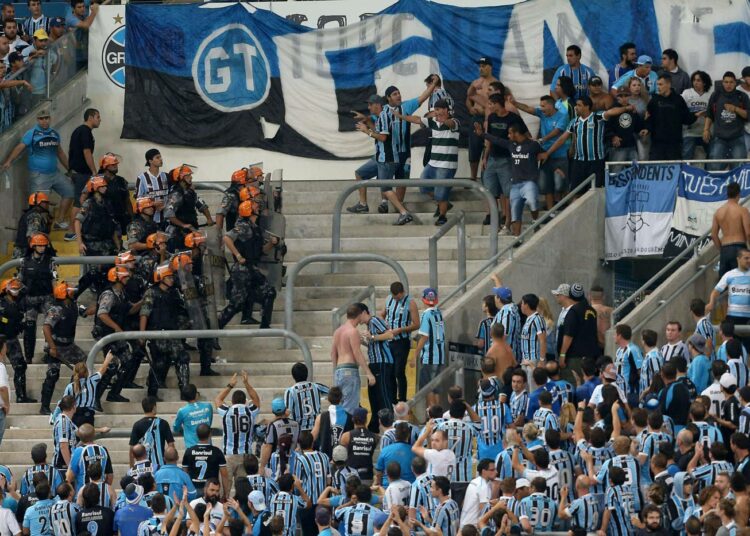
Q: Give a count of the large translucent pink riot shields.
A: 0